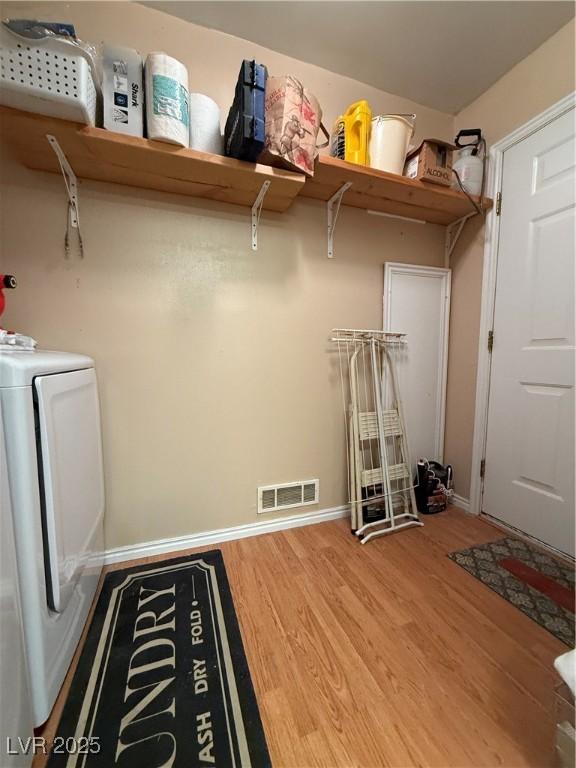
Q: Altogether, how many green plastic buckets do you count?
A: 0